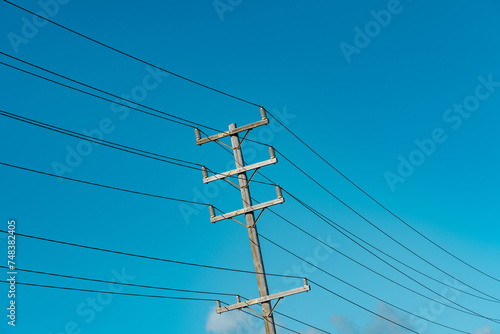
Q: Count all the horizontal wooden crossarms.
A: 4